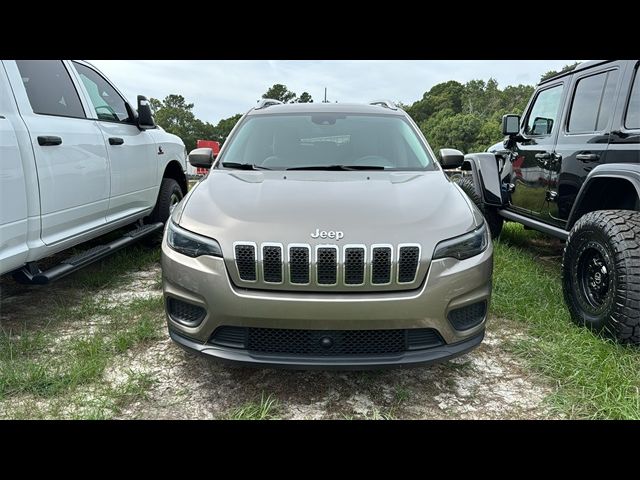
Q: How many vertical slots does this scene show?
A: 7